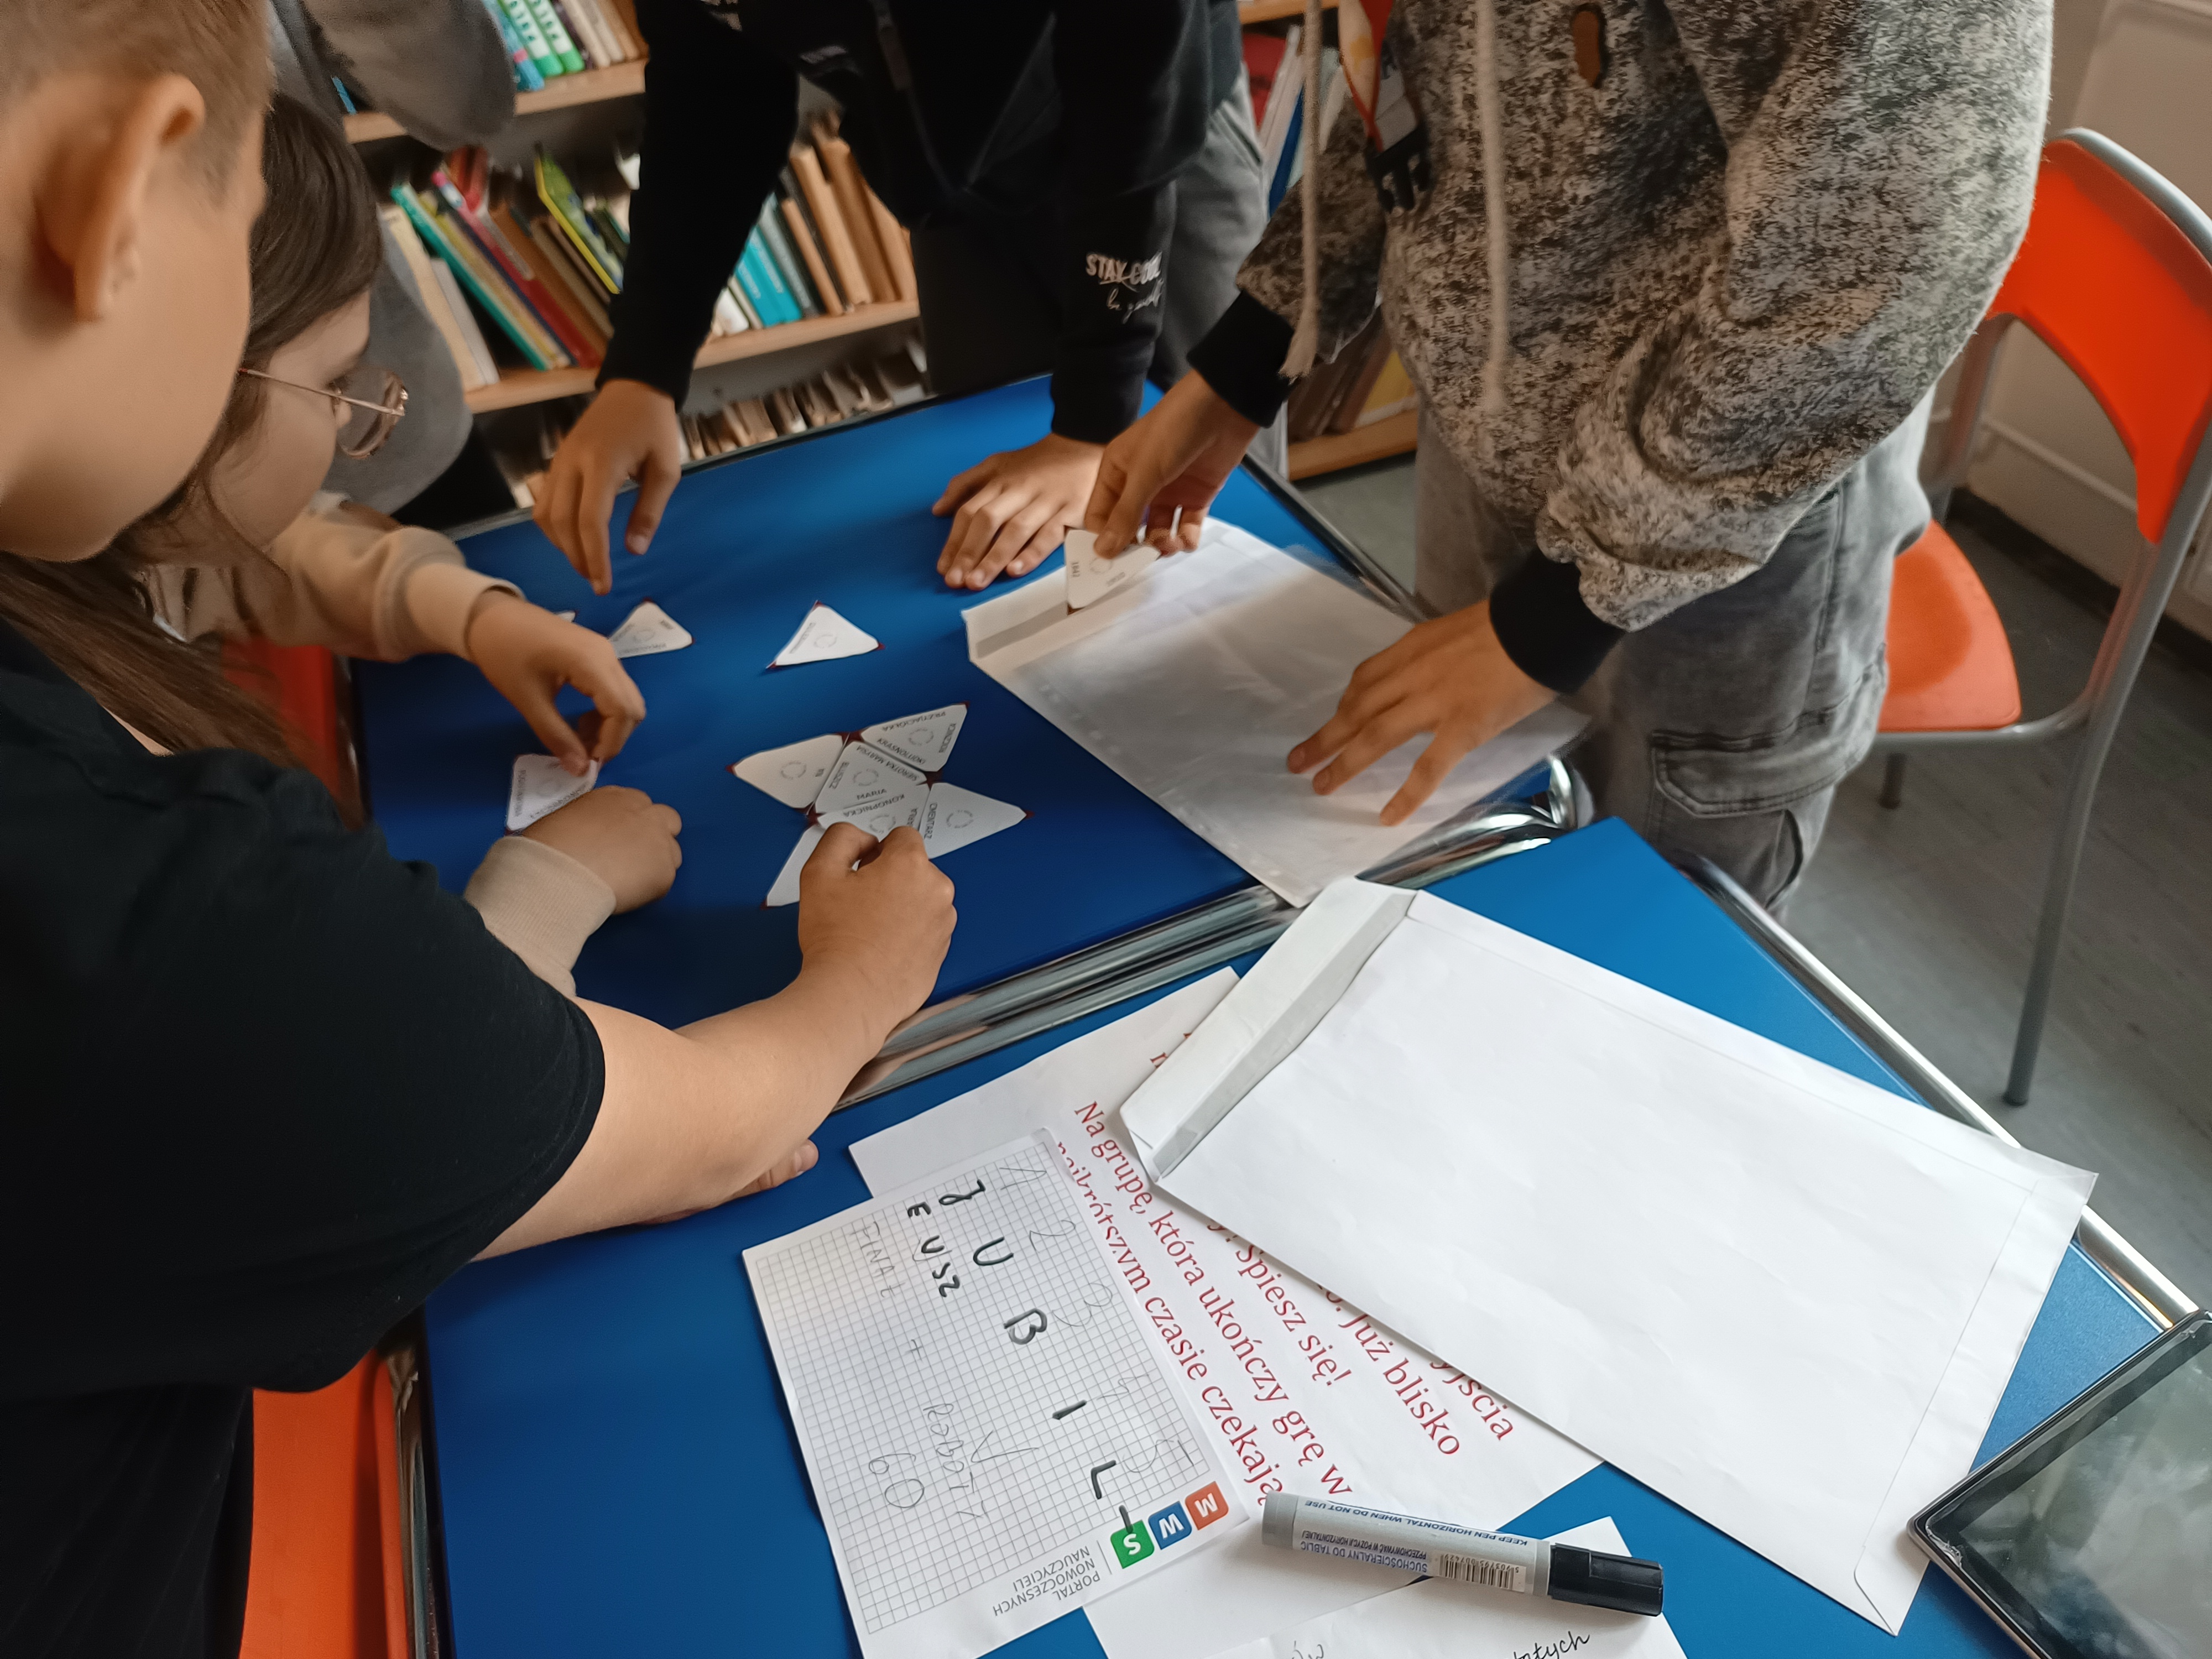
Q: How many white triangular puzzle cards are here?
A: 11